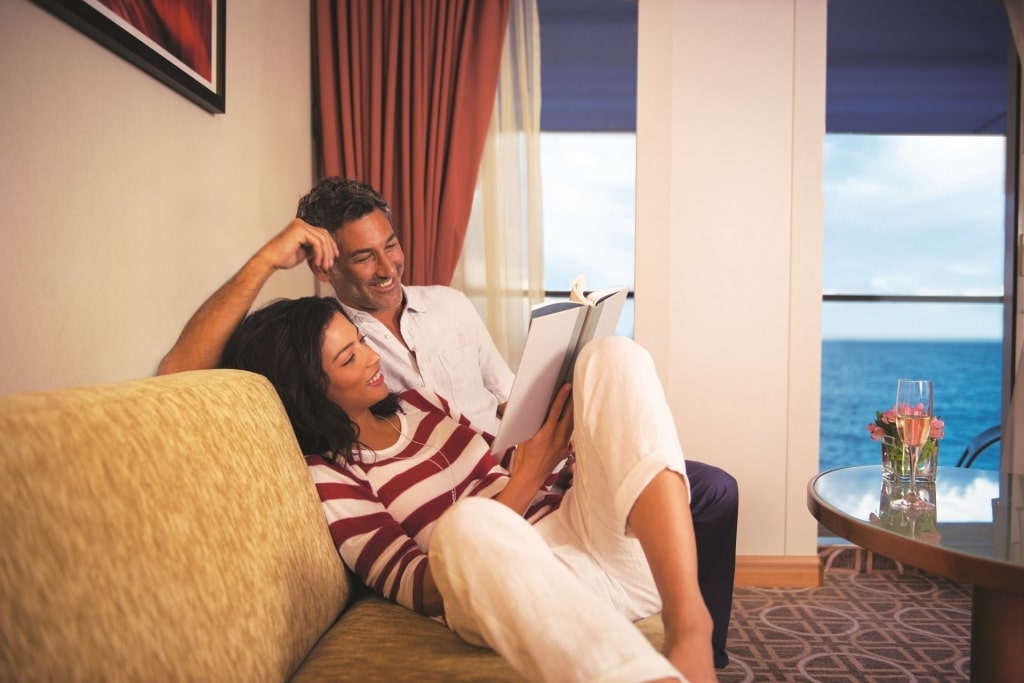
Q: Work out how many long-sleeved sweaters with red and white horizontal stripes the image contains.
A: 1